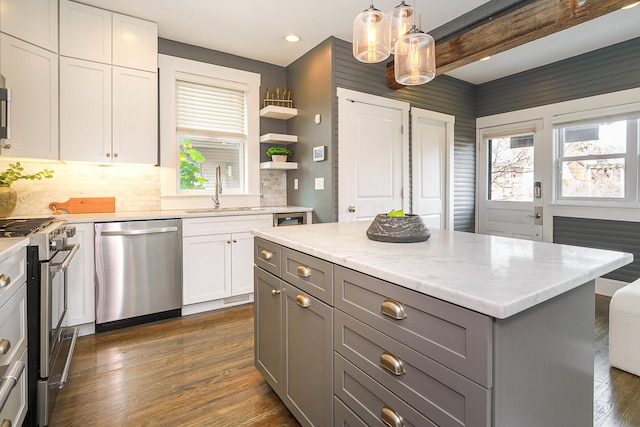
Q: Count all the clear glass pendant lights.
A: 3